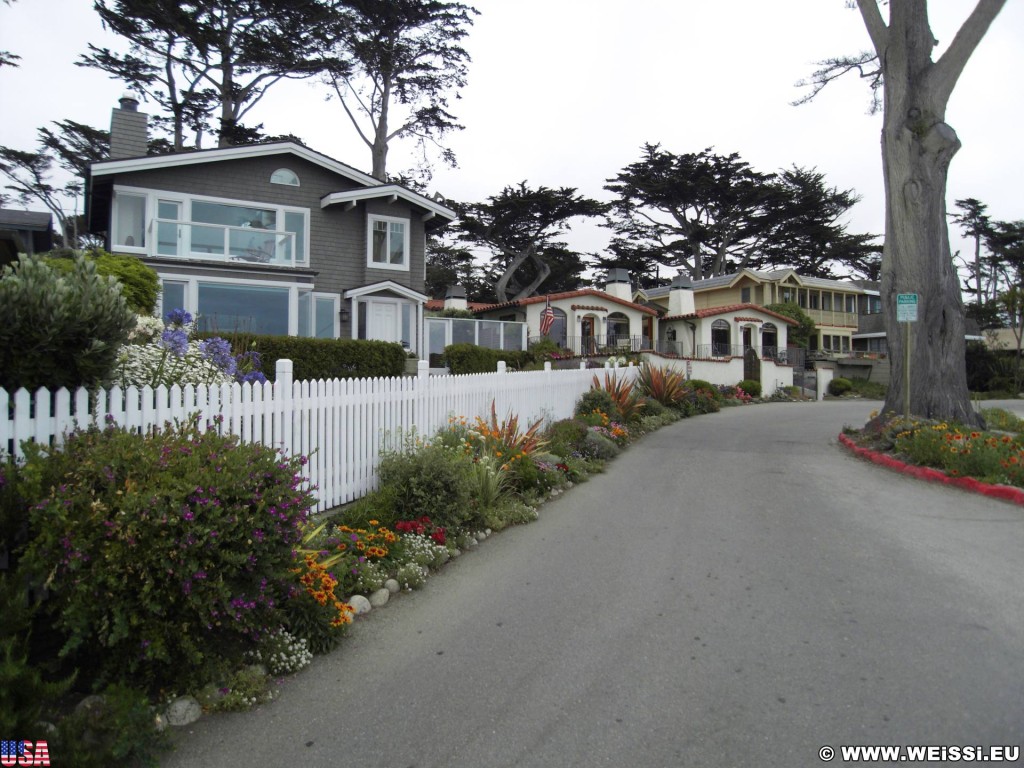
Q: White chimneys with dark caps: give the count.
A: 3